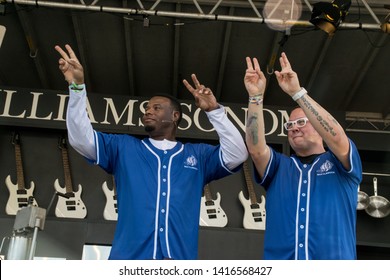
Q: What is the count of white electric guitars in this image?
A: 5